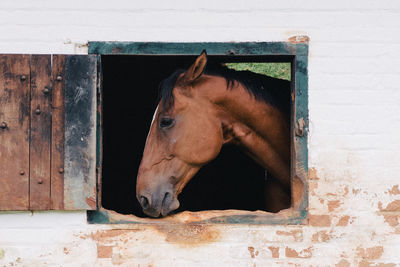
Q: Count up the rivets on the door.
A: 8